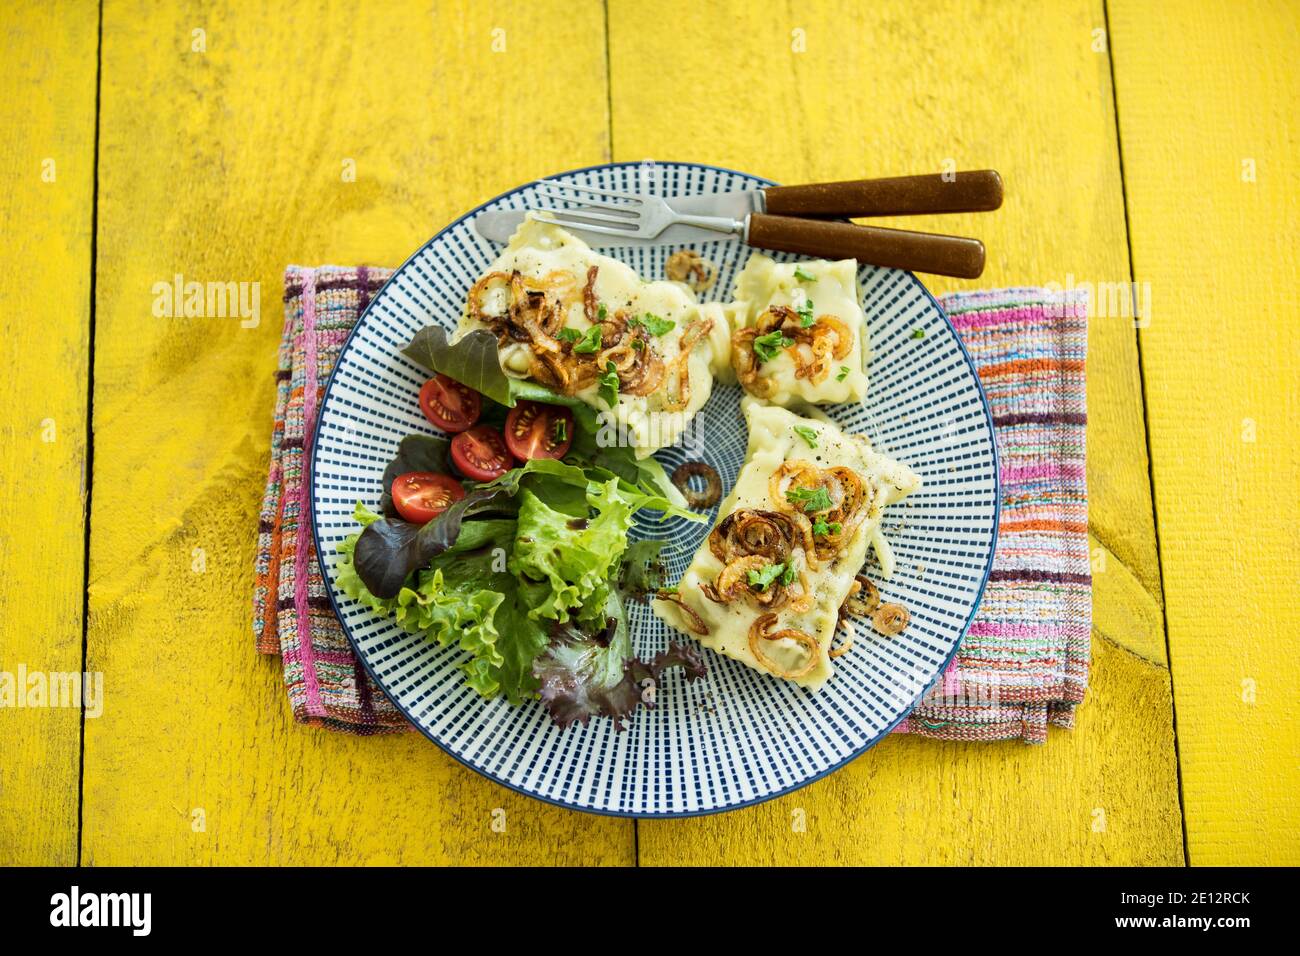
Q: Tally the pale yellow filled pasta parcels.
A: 3